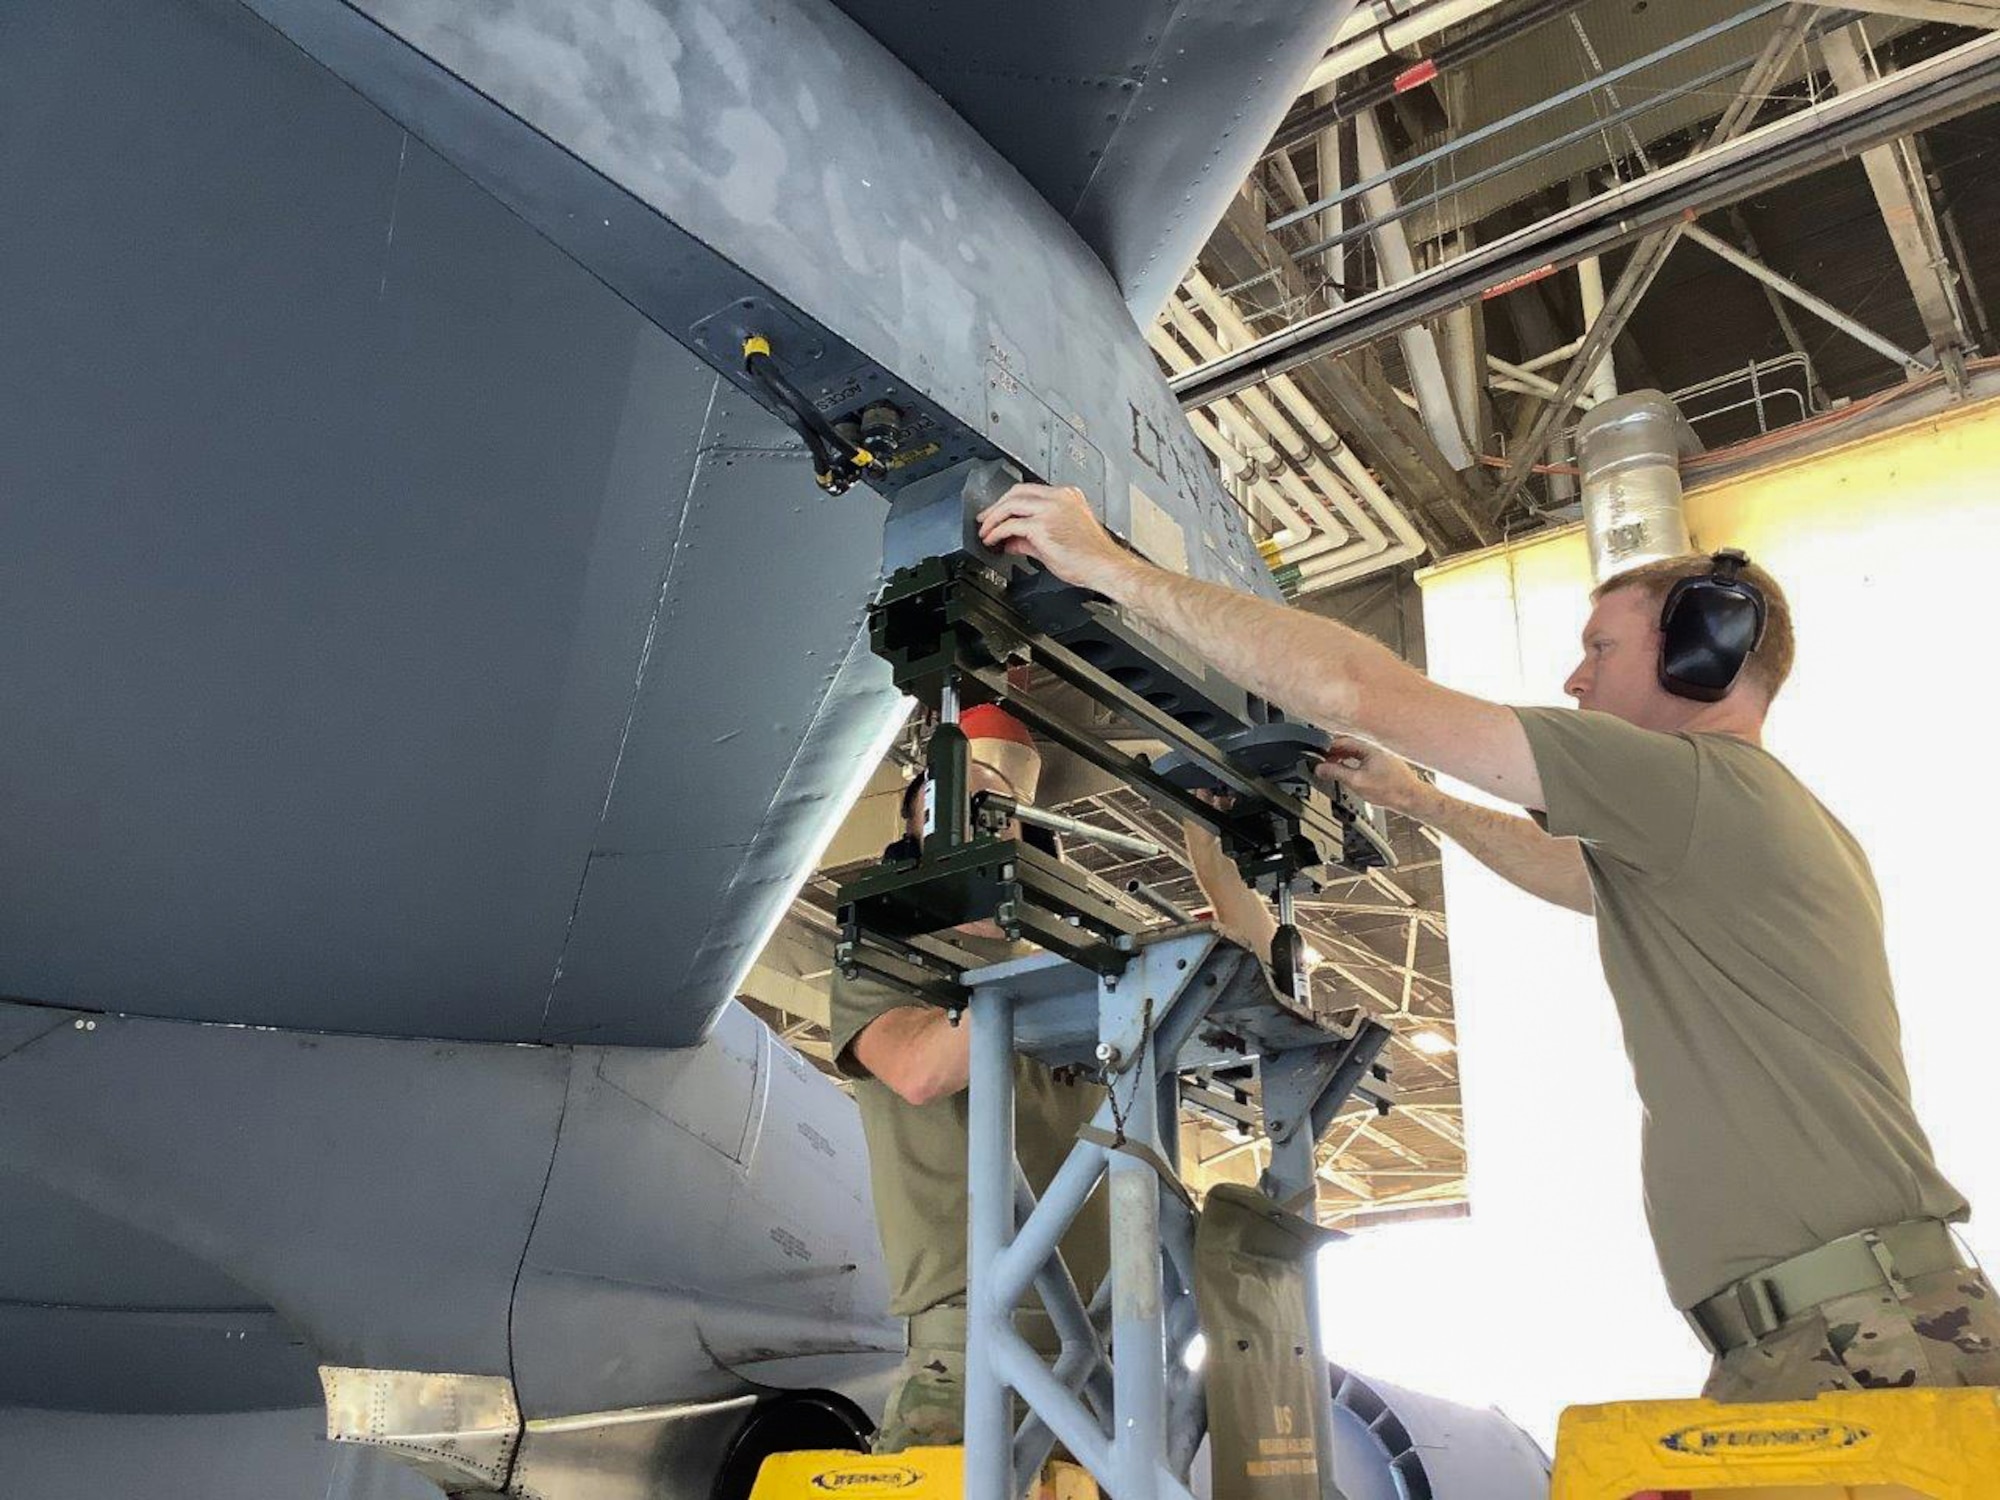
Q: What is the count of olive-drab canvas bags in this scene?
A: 1